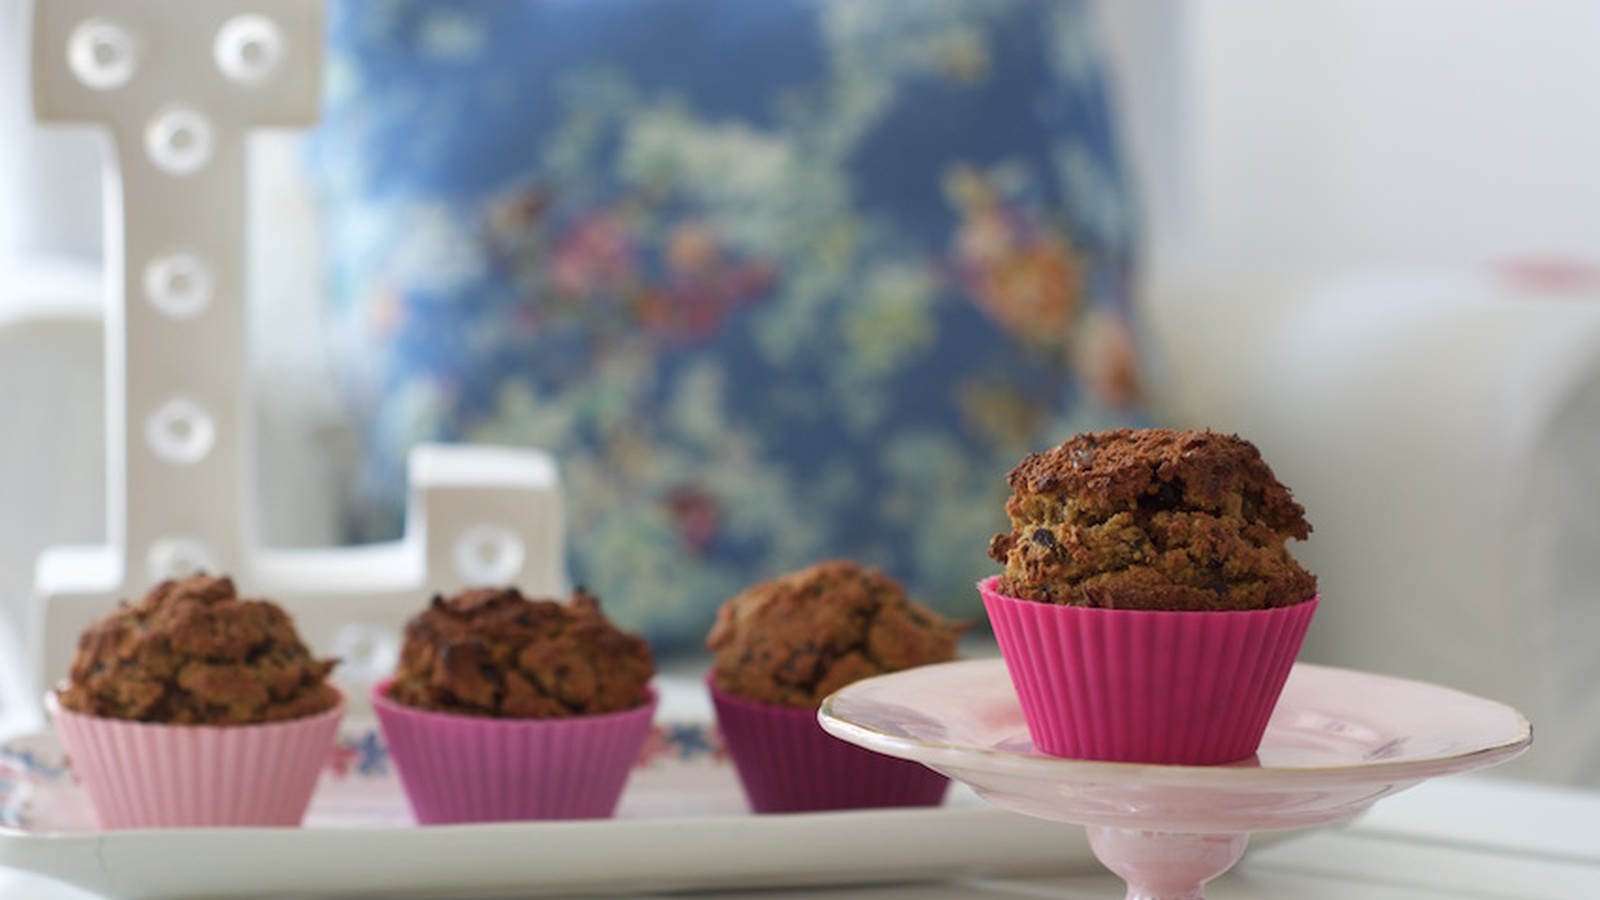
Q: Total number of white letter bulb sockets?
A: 8